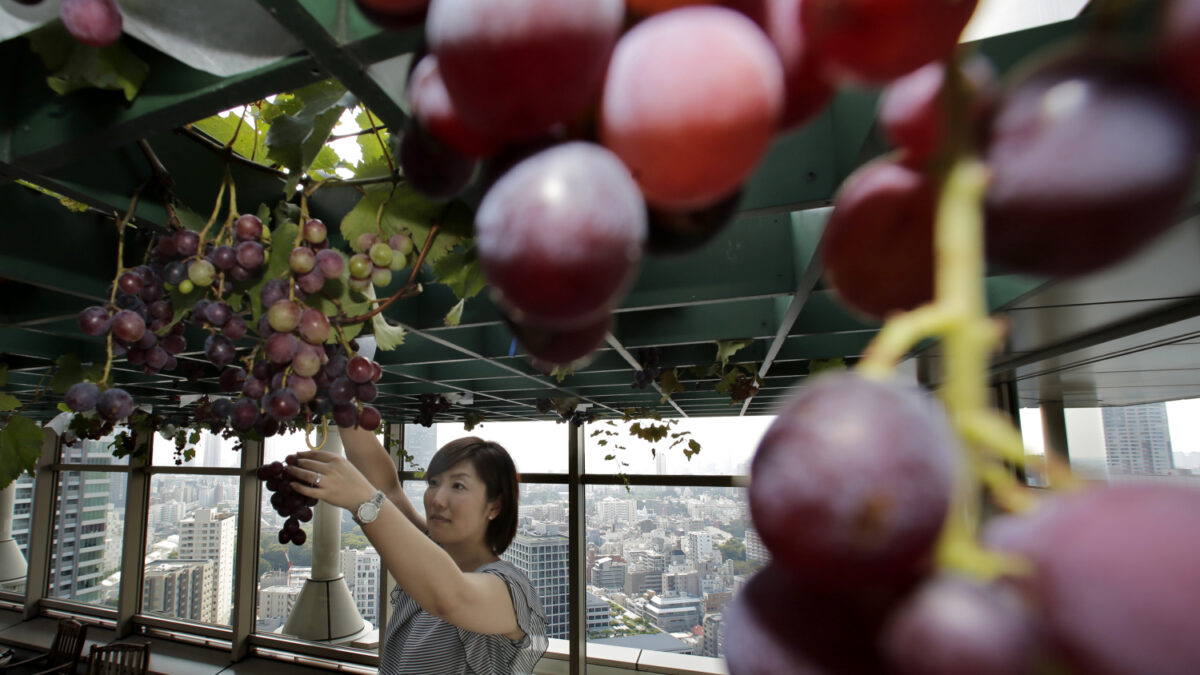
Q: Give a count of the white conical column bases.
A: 2